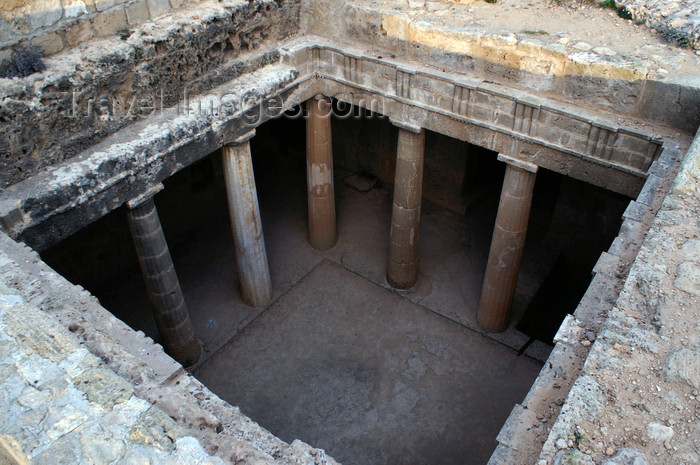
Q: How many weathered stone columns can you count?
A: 5